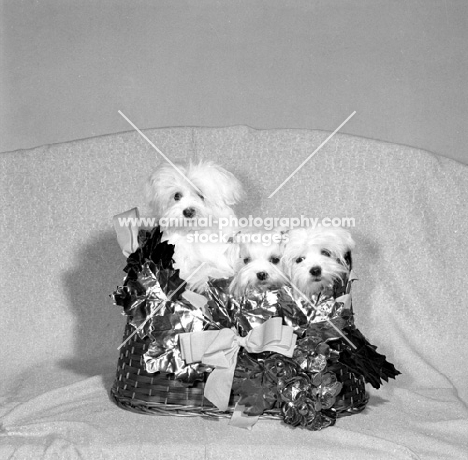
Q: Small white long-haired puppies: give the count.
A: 3